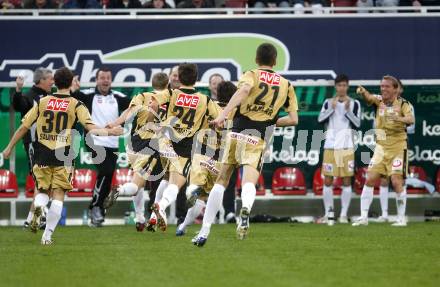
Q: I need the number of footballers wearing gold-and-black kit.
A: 6